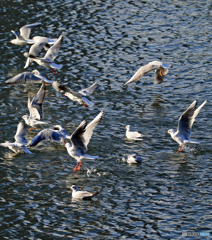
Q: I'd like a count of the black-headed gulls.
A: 14